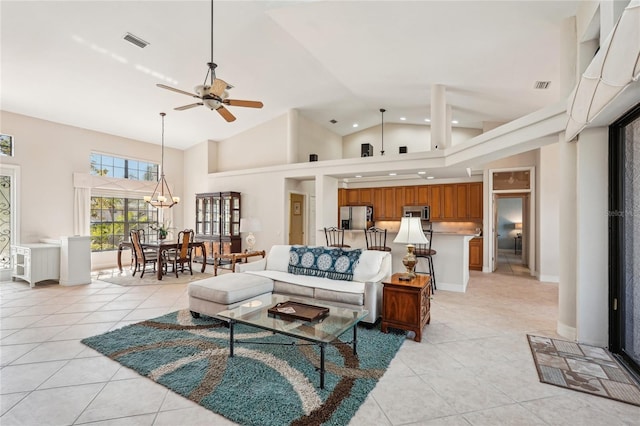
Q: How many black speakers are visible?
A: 3